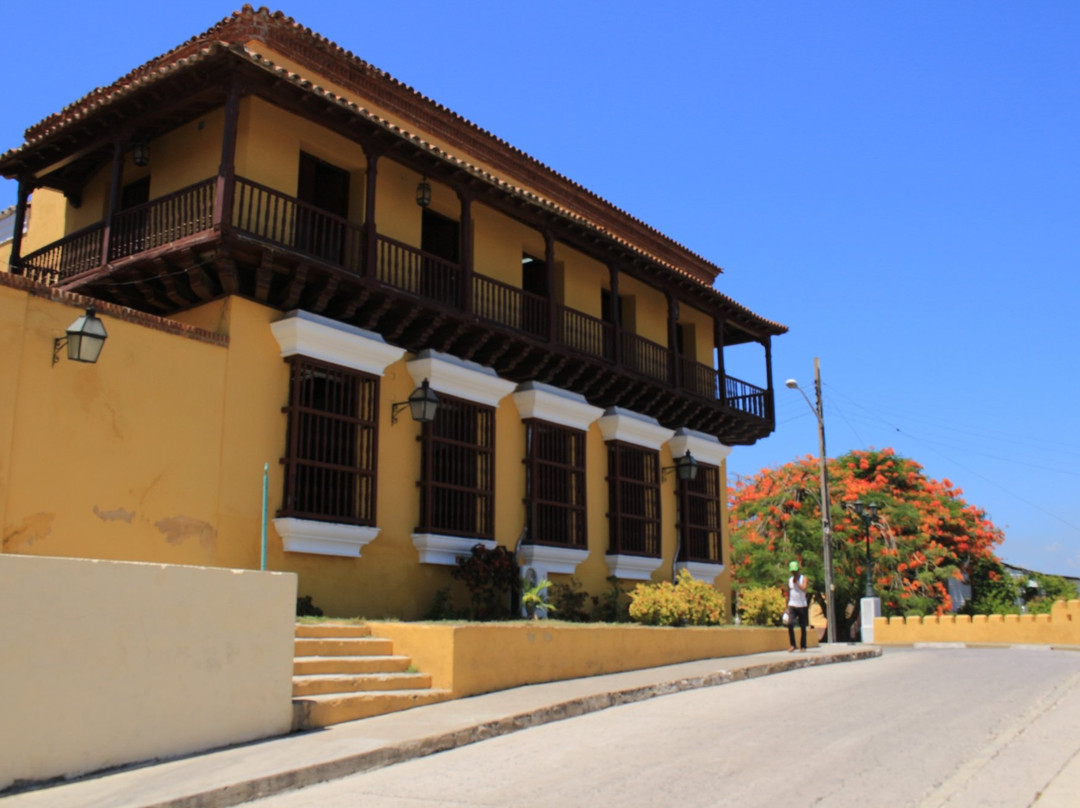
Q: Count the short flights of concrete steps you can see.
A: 1